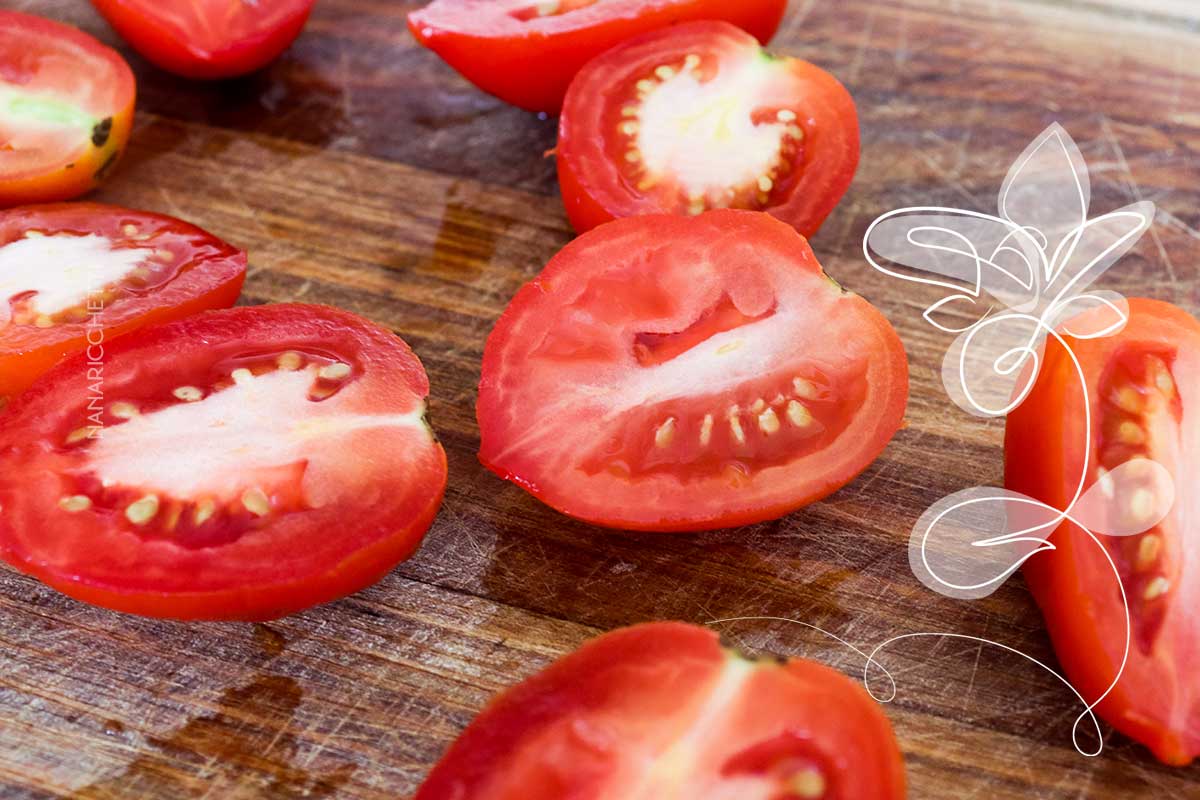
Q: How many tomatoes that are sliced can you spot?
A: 9